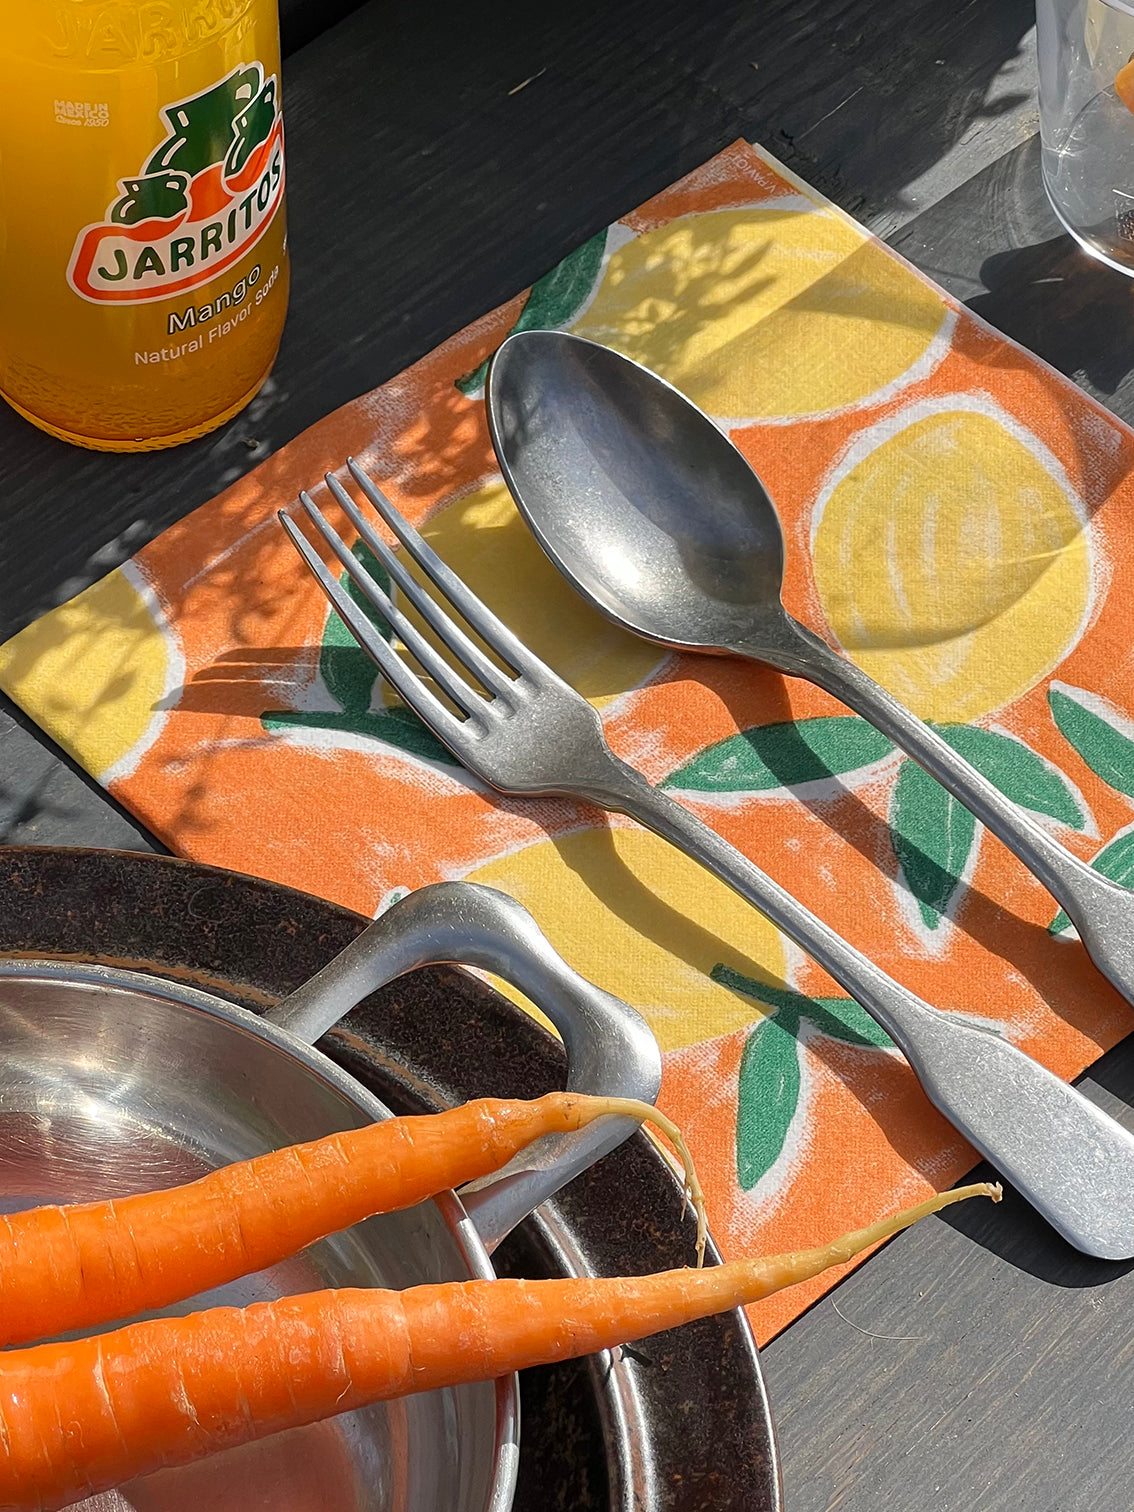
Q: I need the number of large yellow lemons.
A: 5